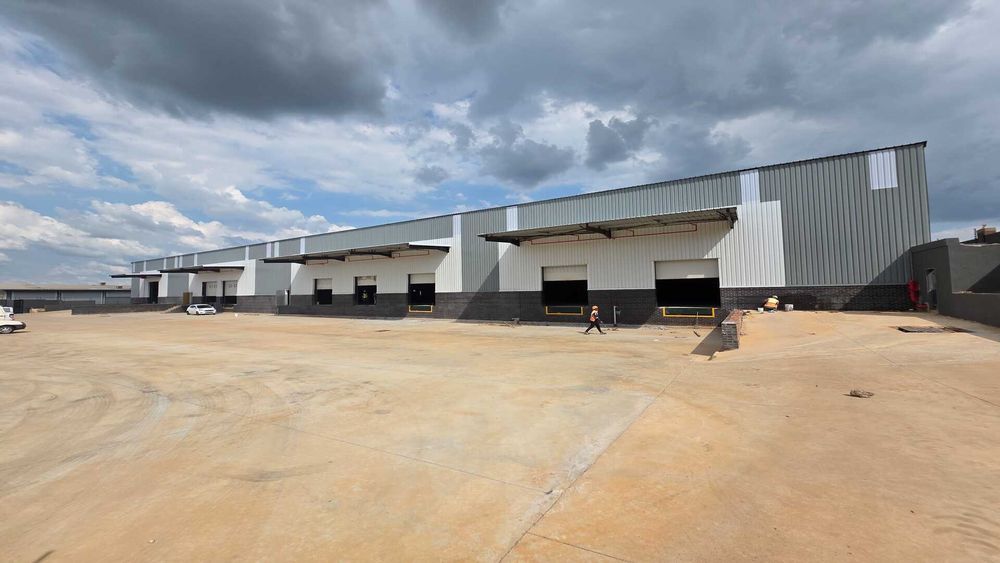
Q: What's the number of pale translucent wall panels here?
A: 14